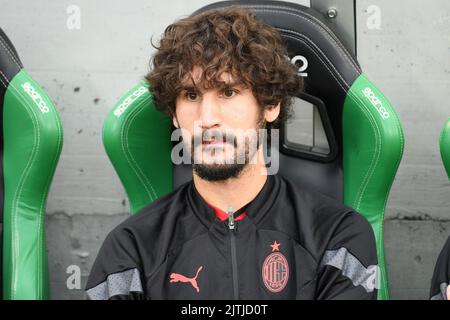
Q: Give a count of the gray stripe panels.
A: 2